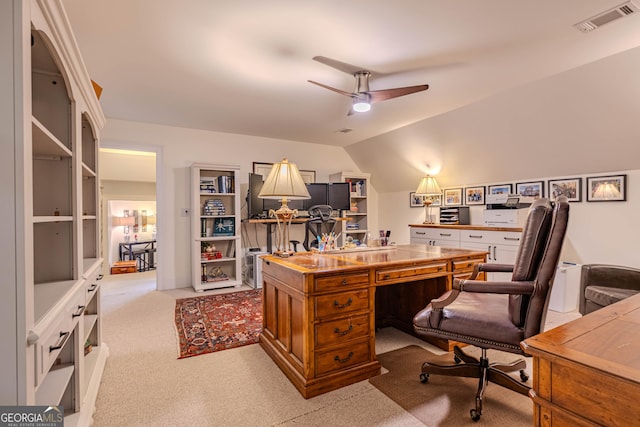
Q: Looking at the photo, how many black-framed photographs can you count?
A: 8